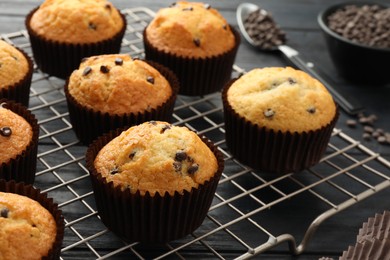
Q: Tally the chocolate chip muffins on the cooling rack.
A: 8